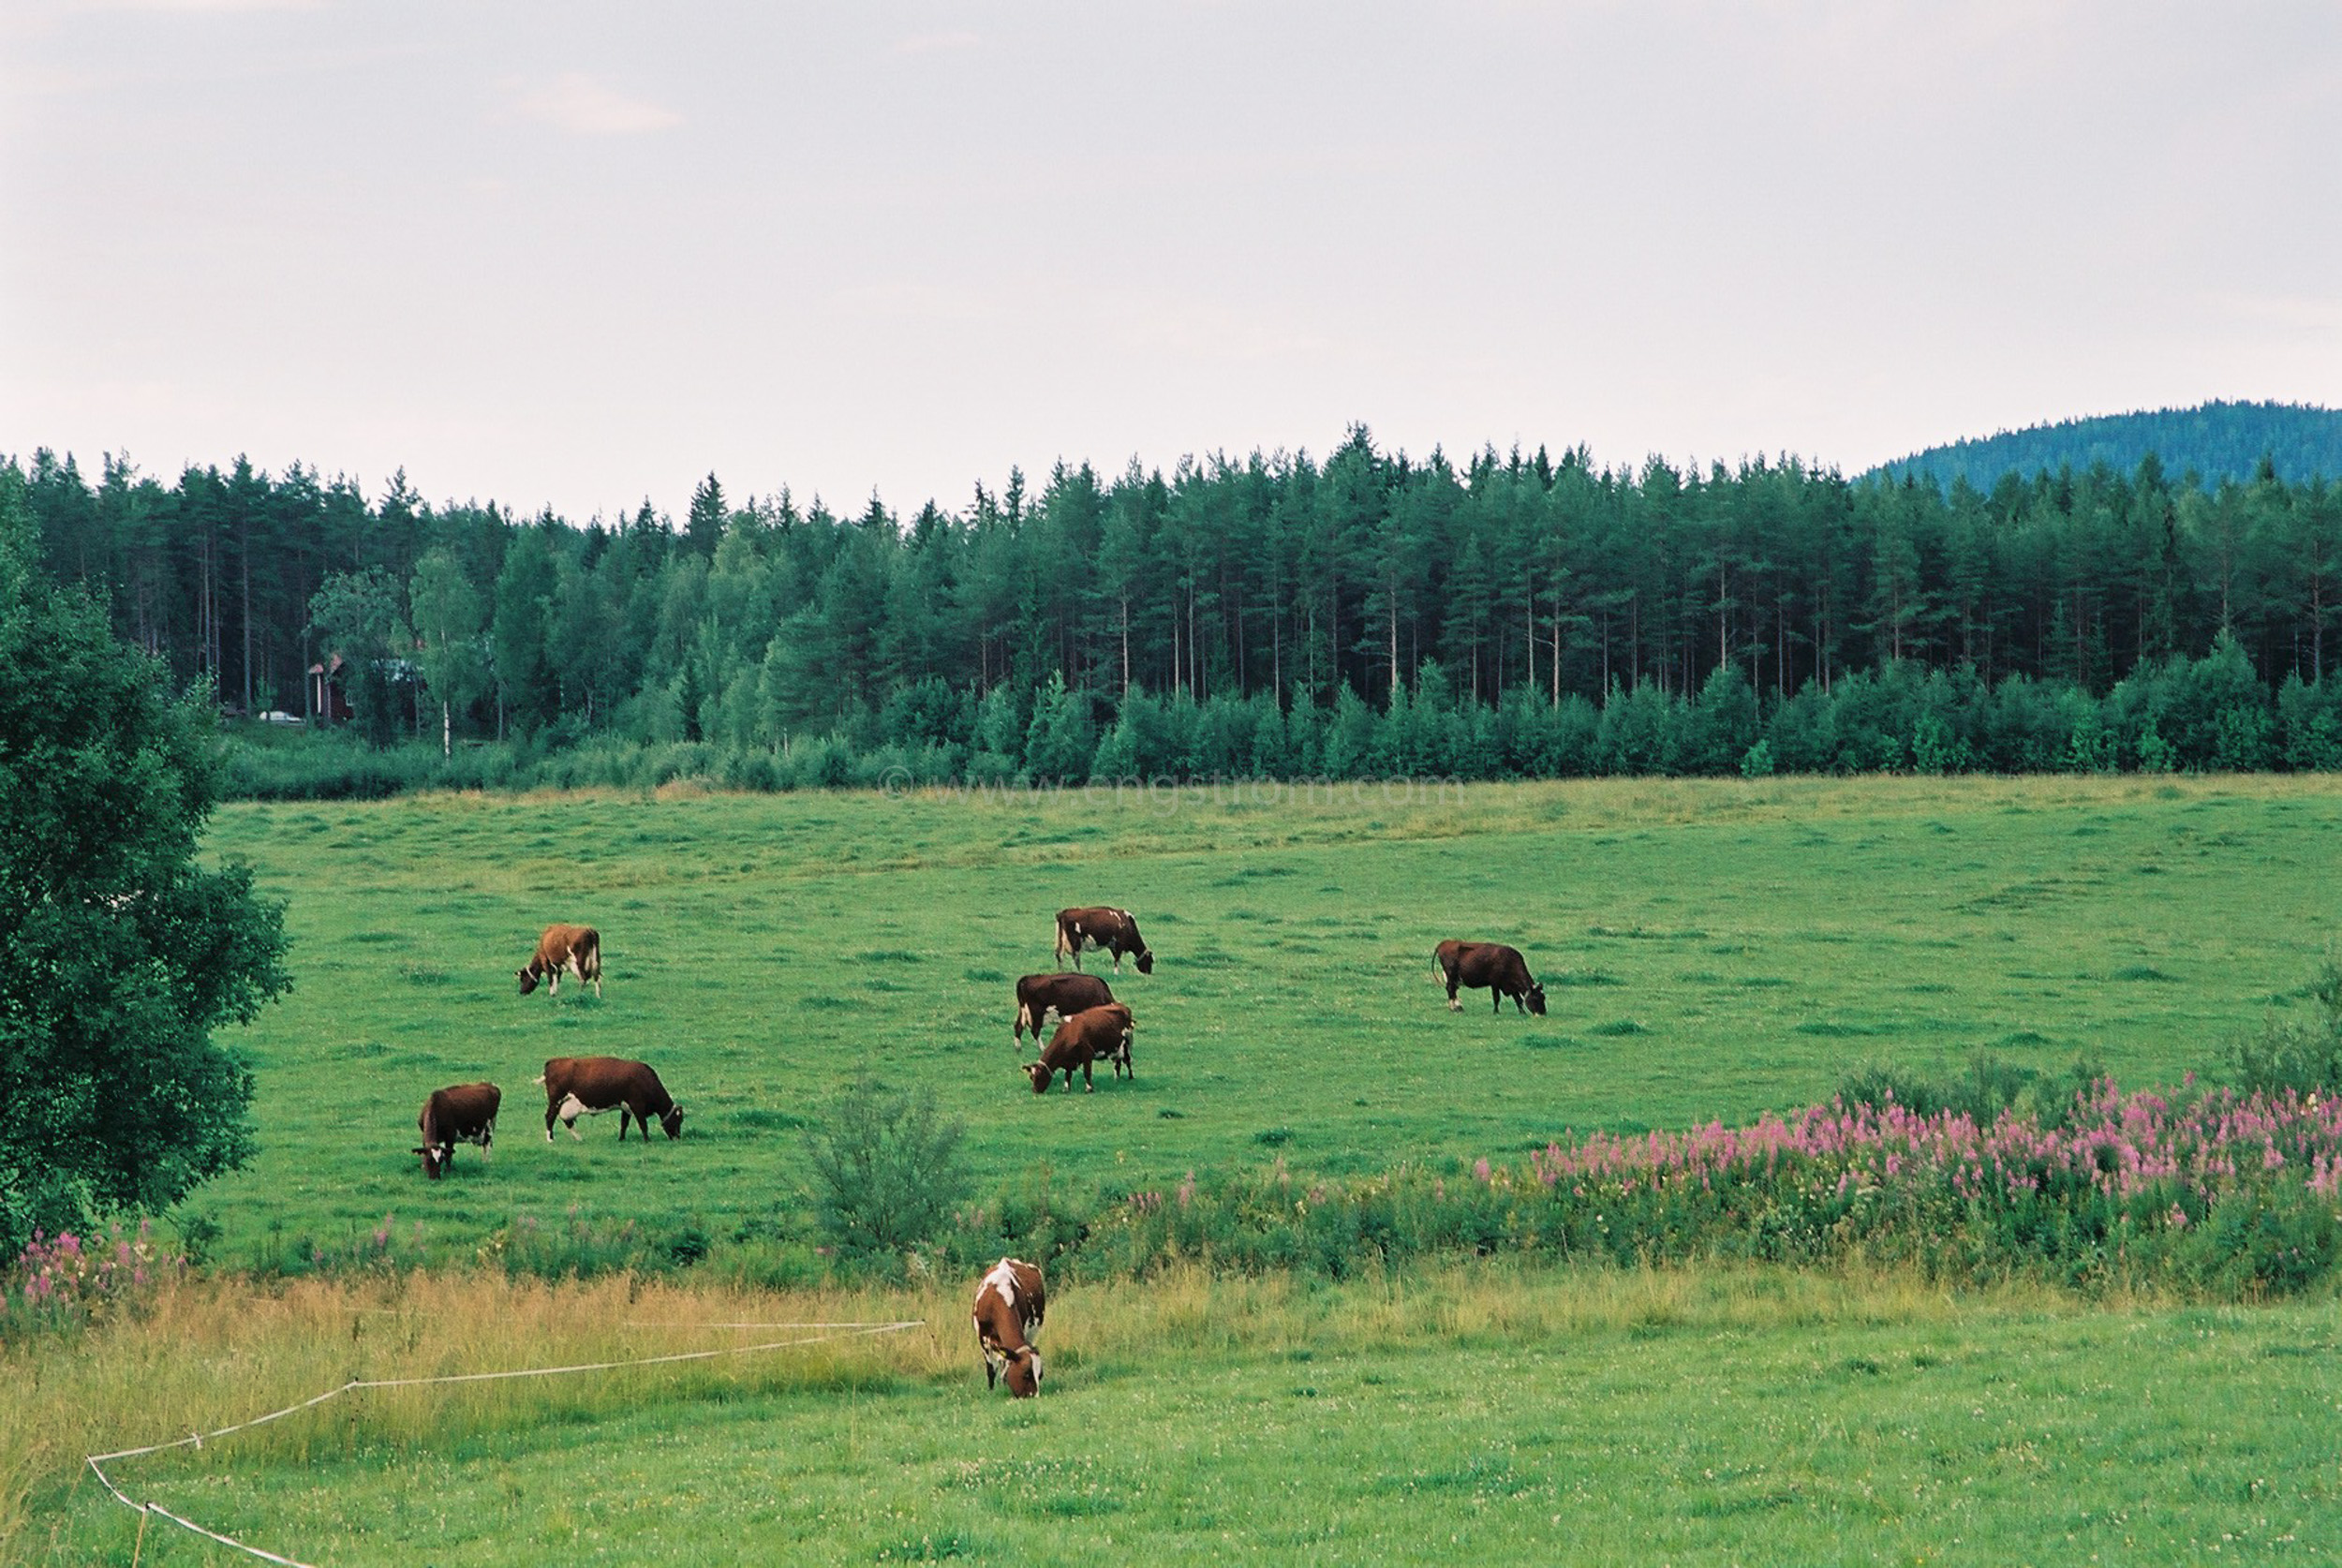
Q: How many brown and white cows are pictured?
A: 8